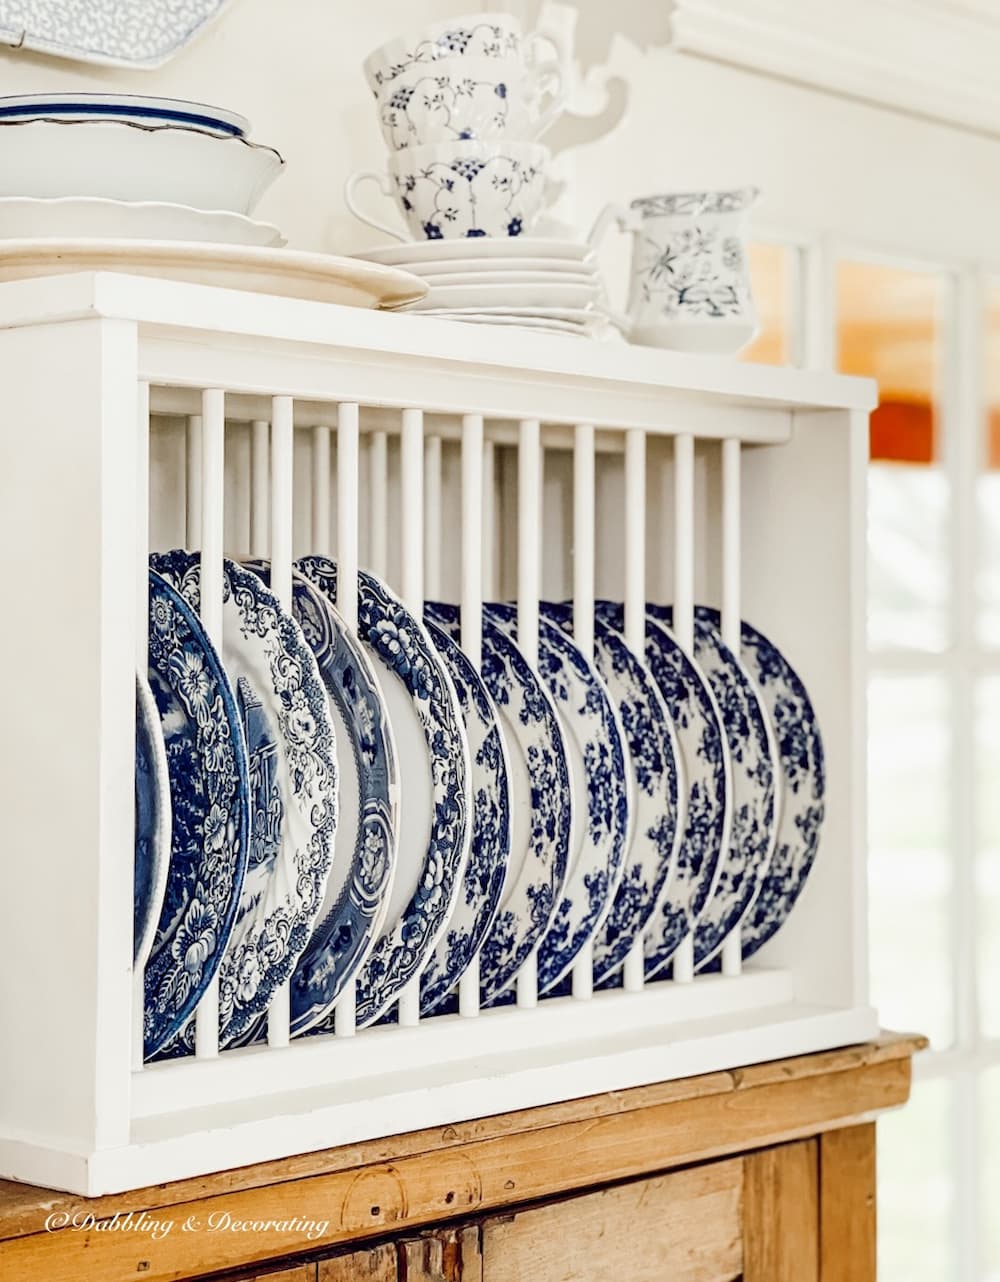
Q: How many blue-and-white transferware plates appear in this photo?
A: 12